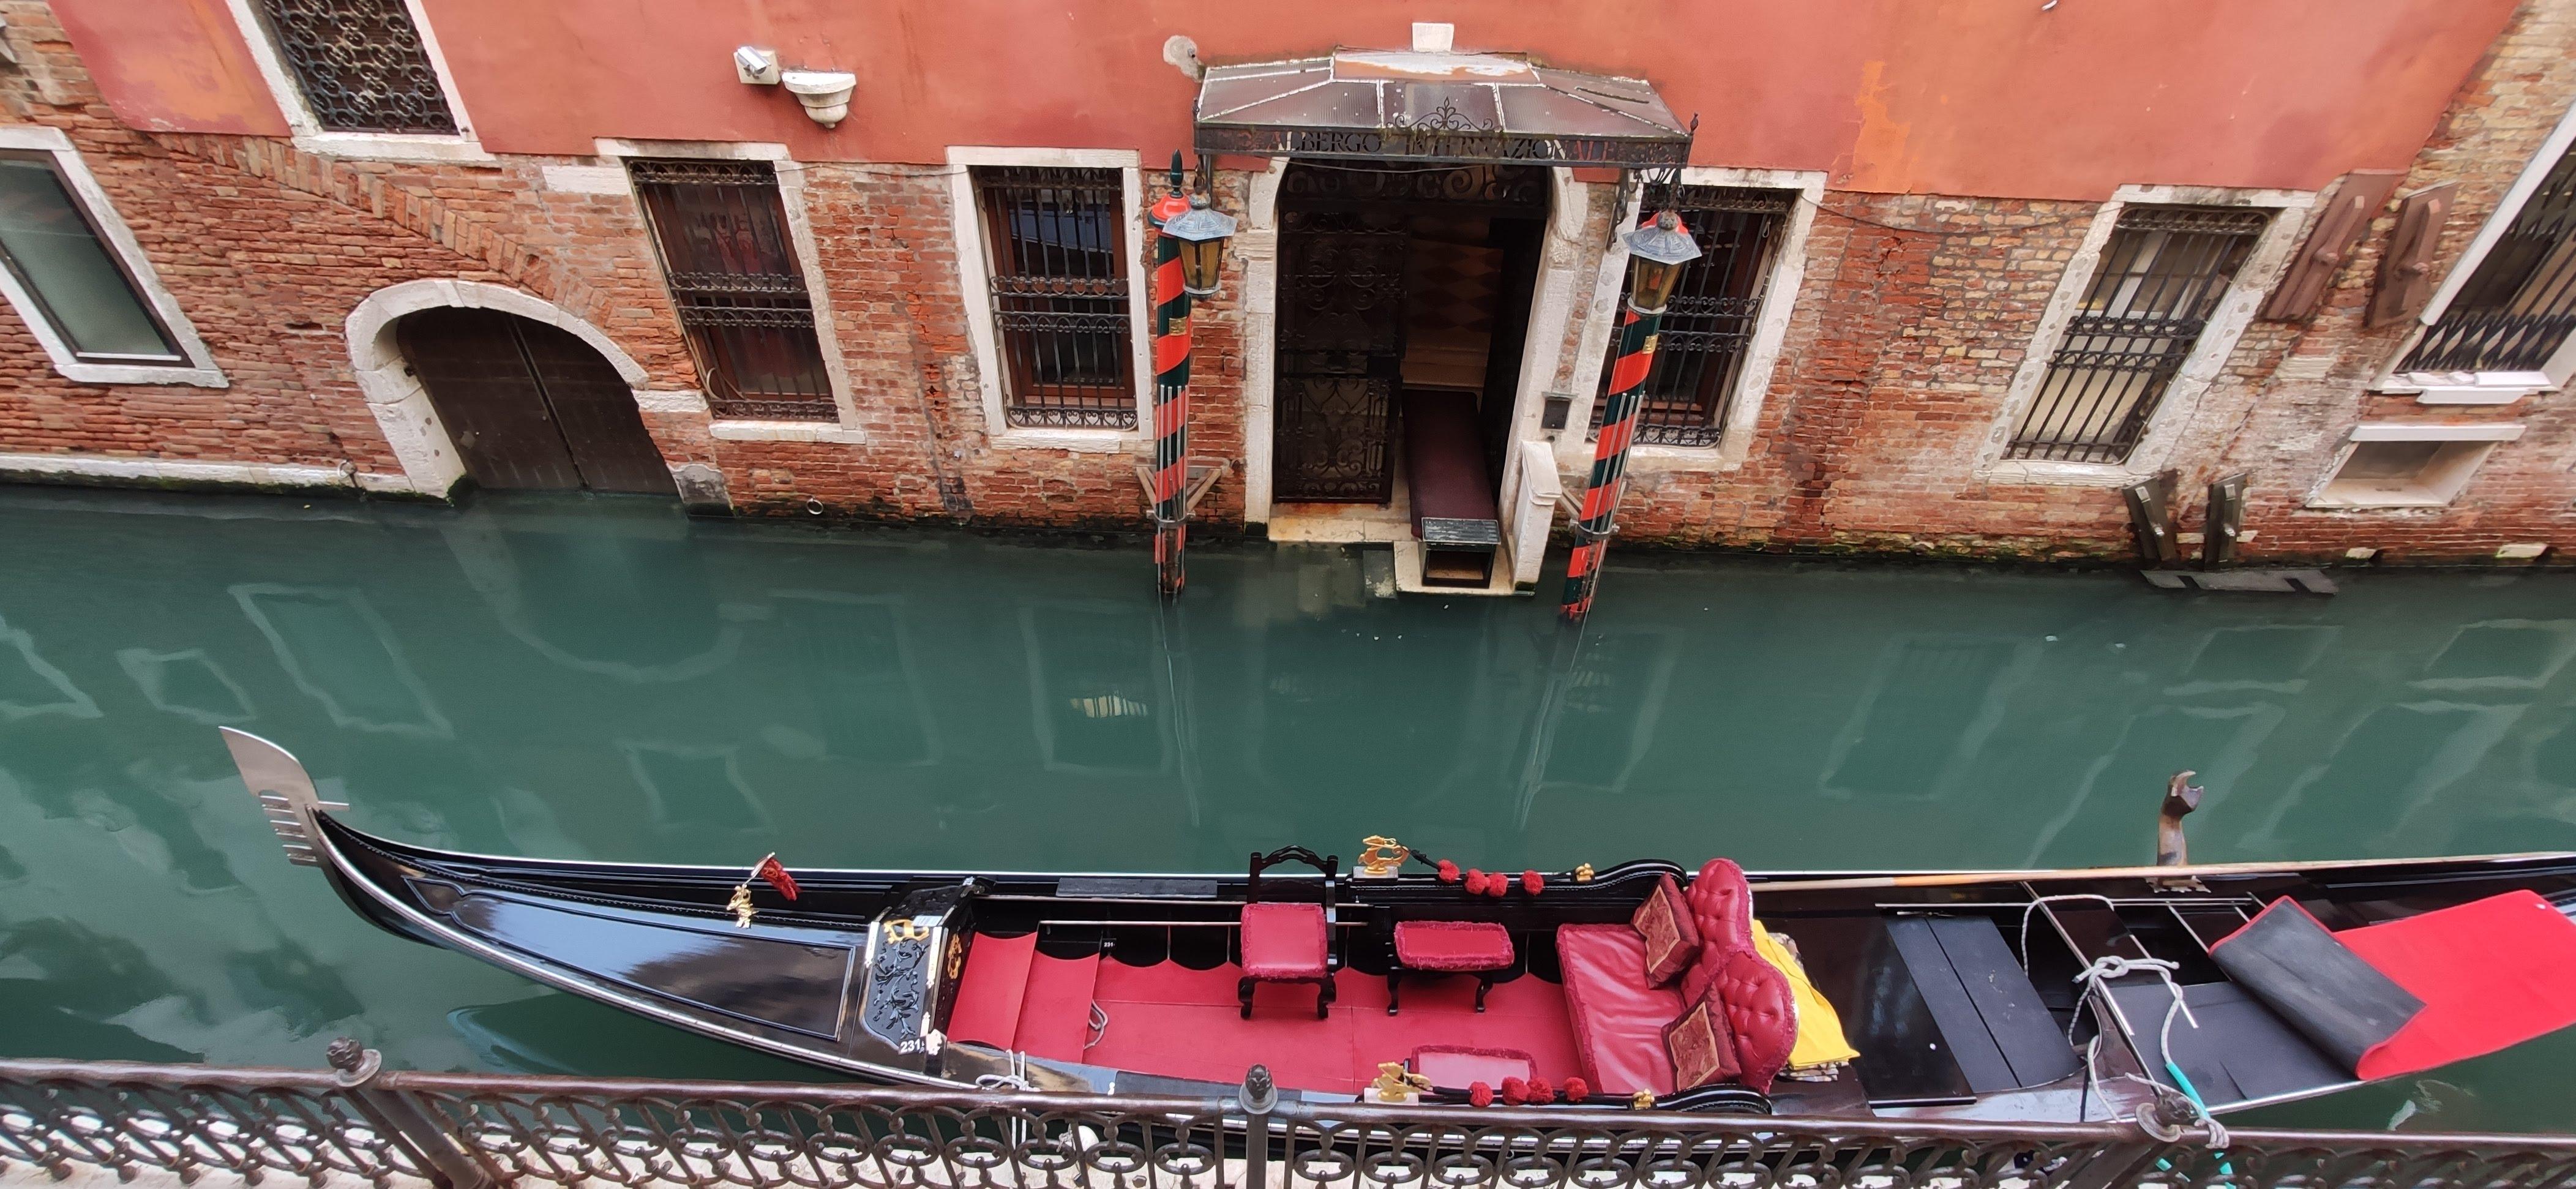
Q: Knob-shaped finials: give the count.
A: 3